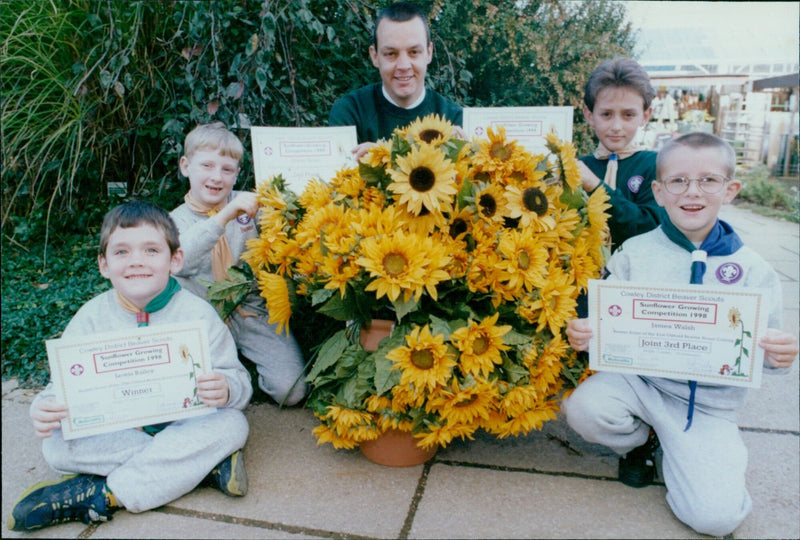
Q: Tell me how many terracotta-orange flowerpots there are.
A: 2